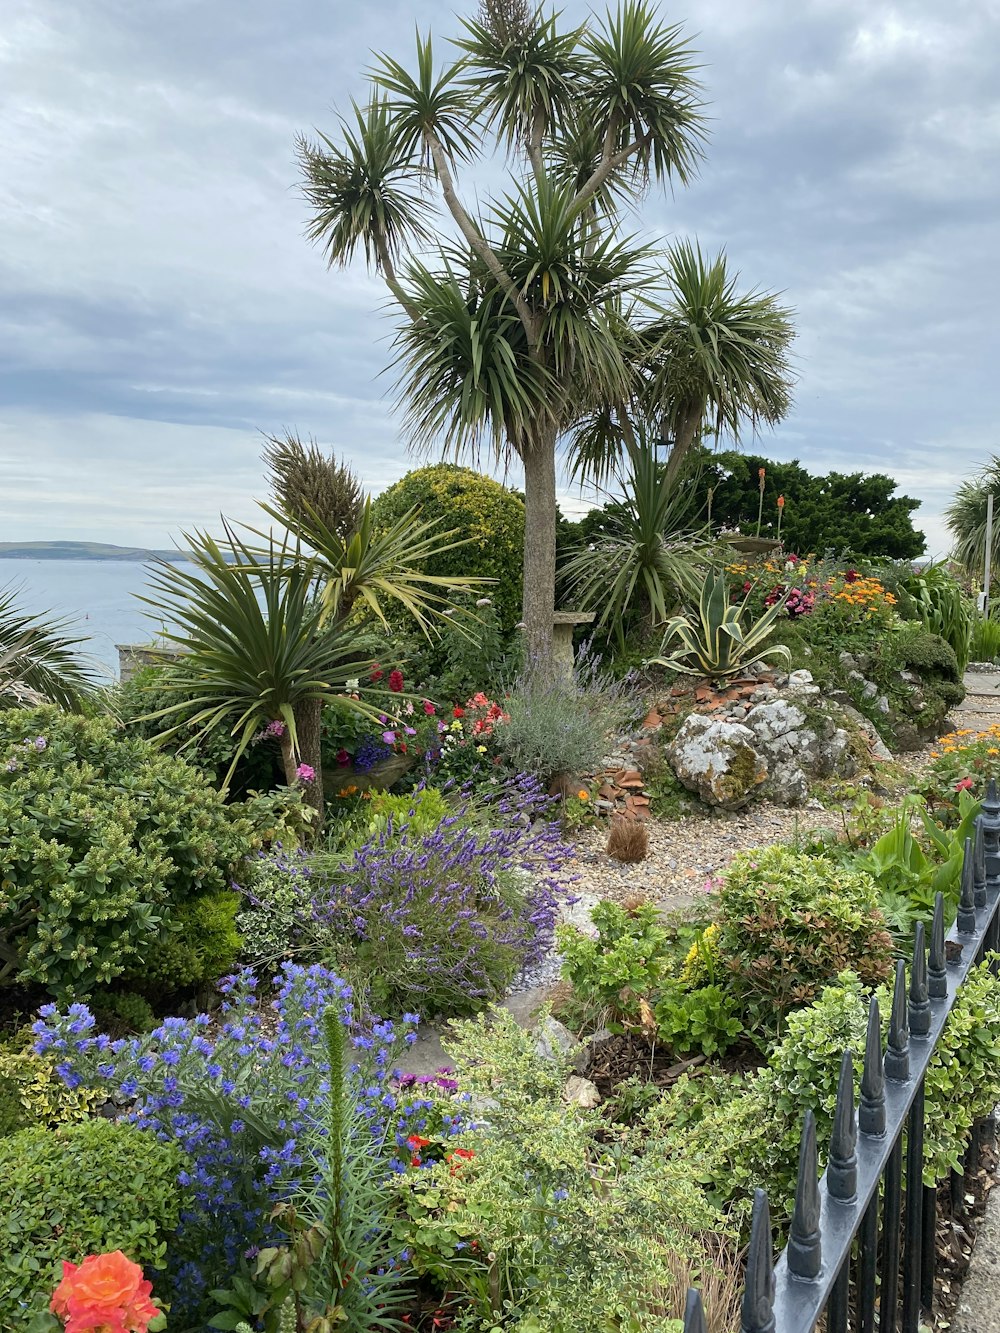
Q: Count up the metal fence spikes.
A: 11